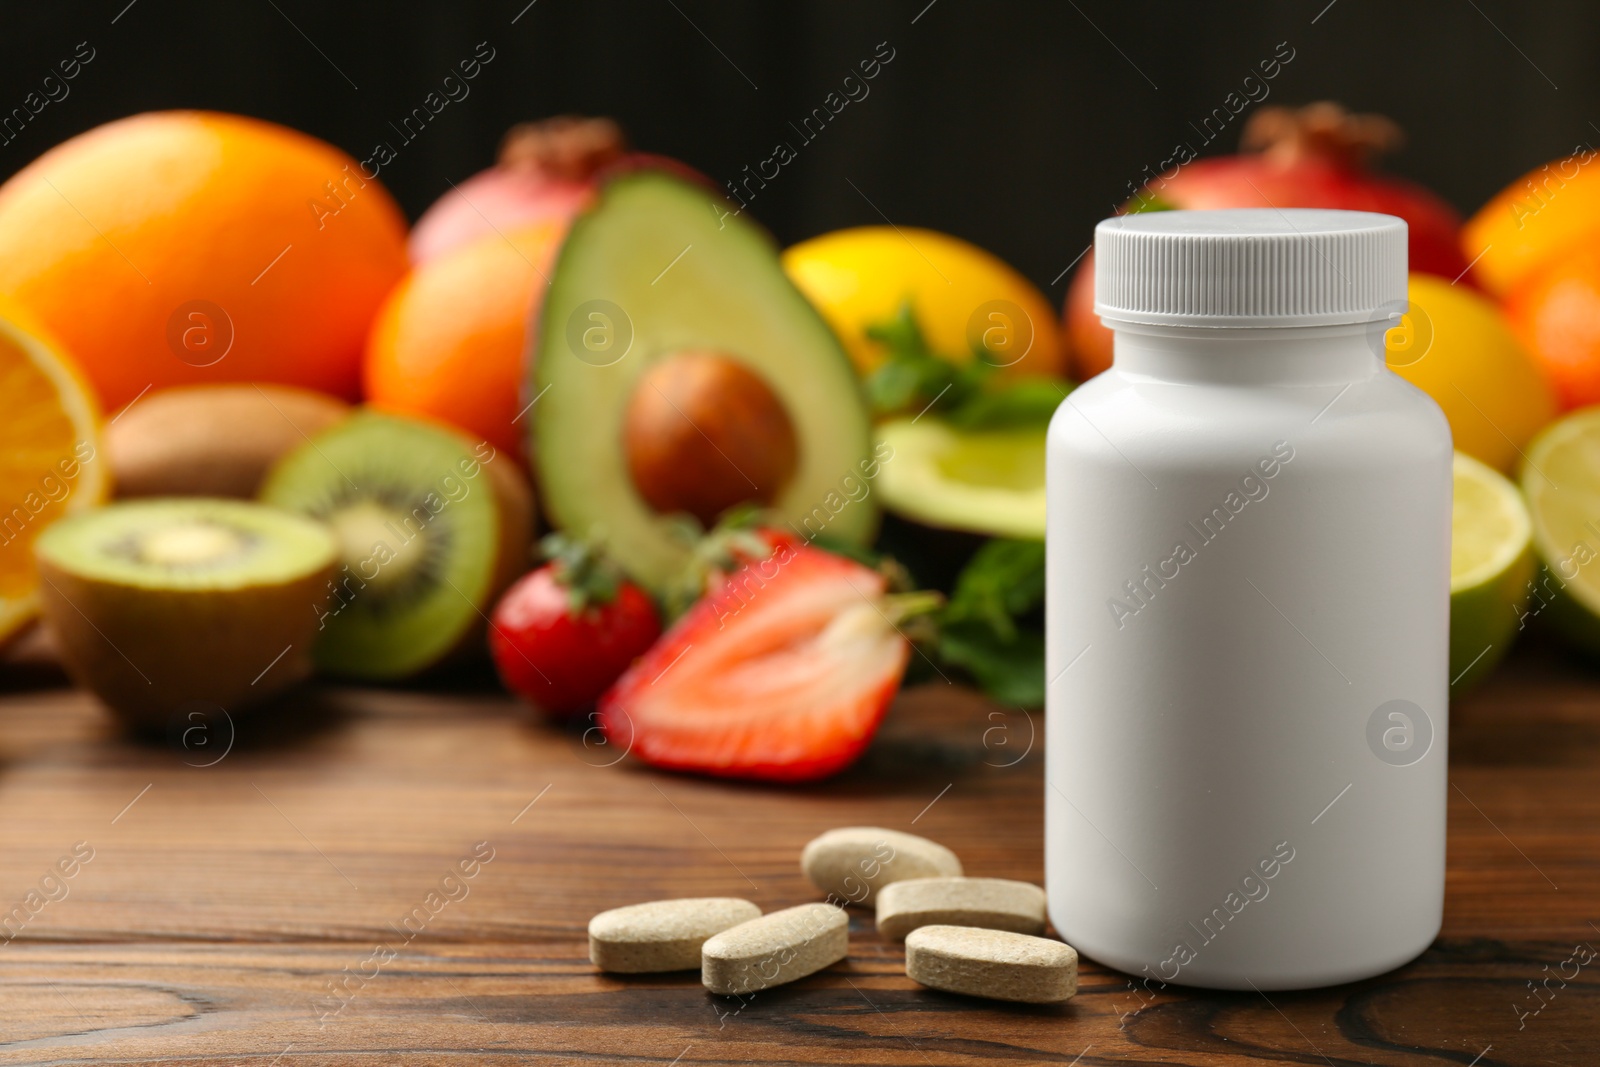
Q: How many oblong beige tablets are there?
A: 5